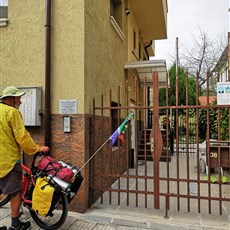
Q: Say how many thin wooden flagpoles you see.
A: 1